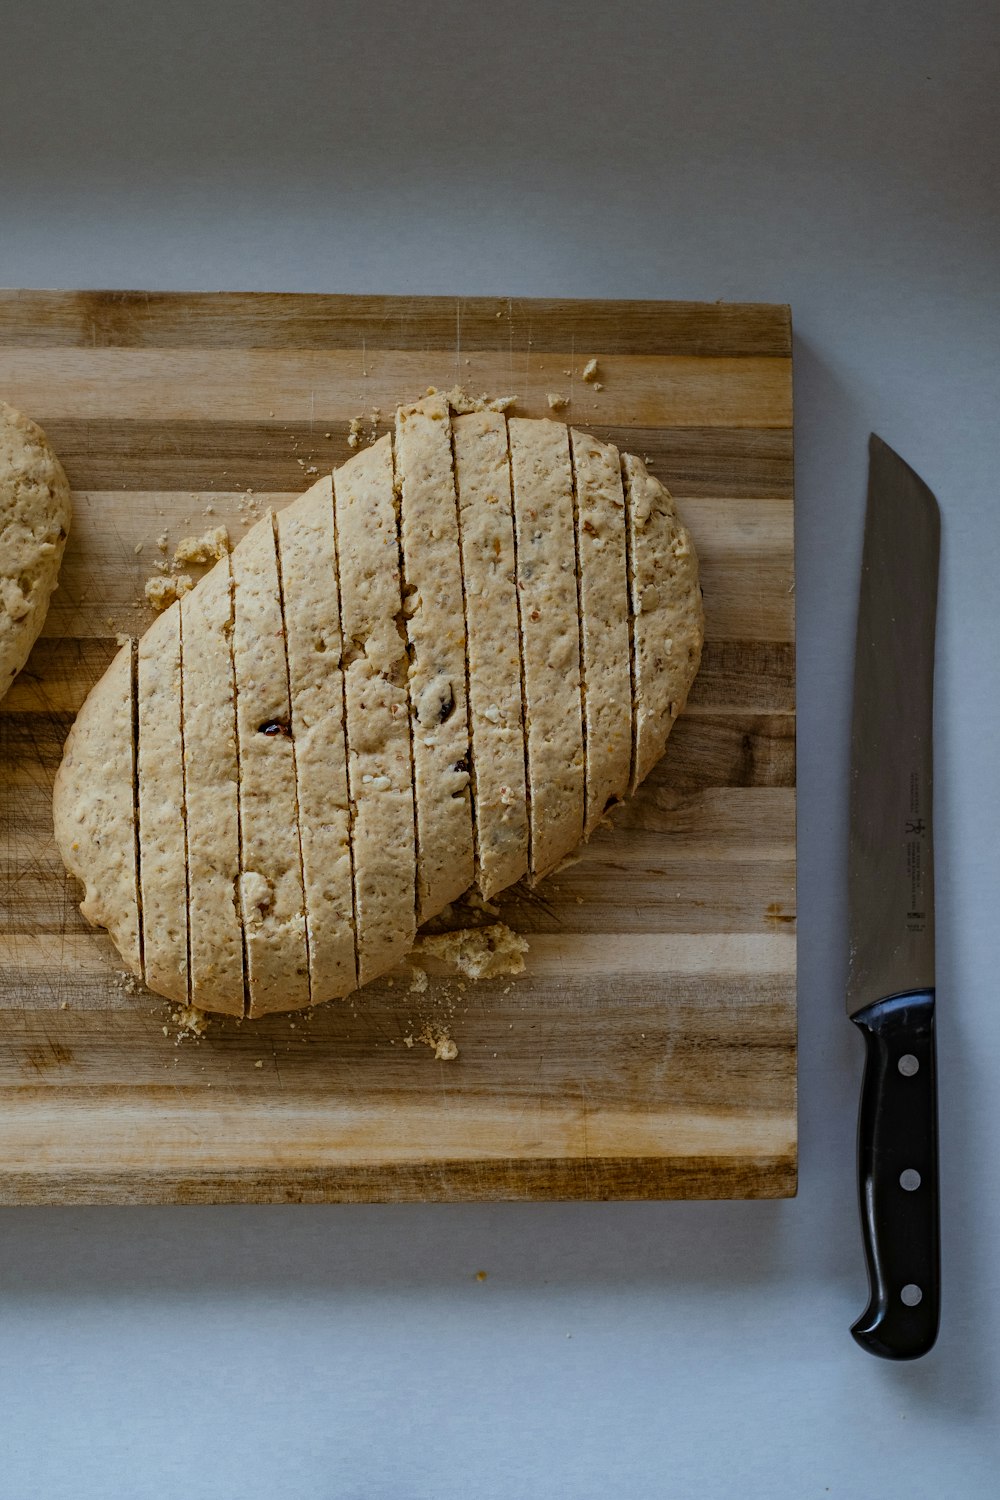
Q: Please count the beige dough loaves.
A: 2